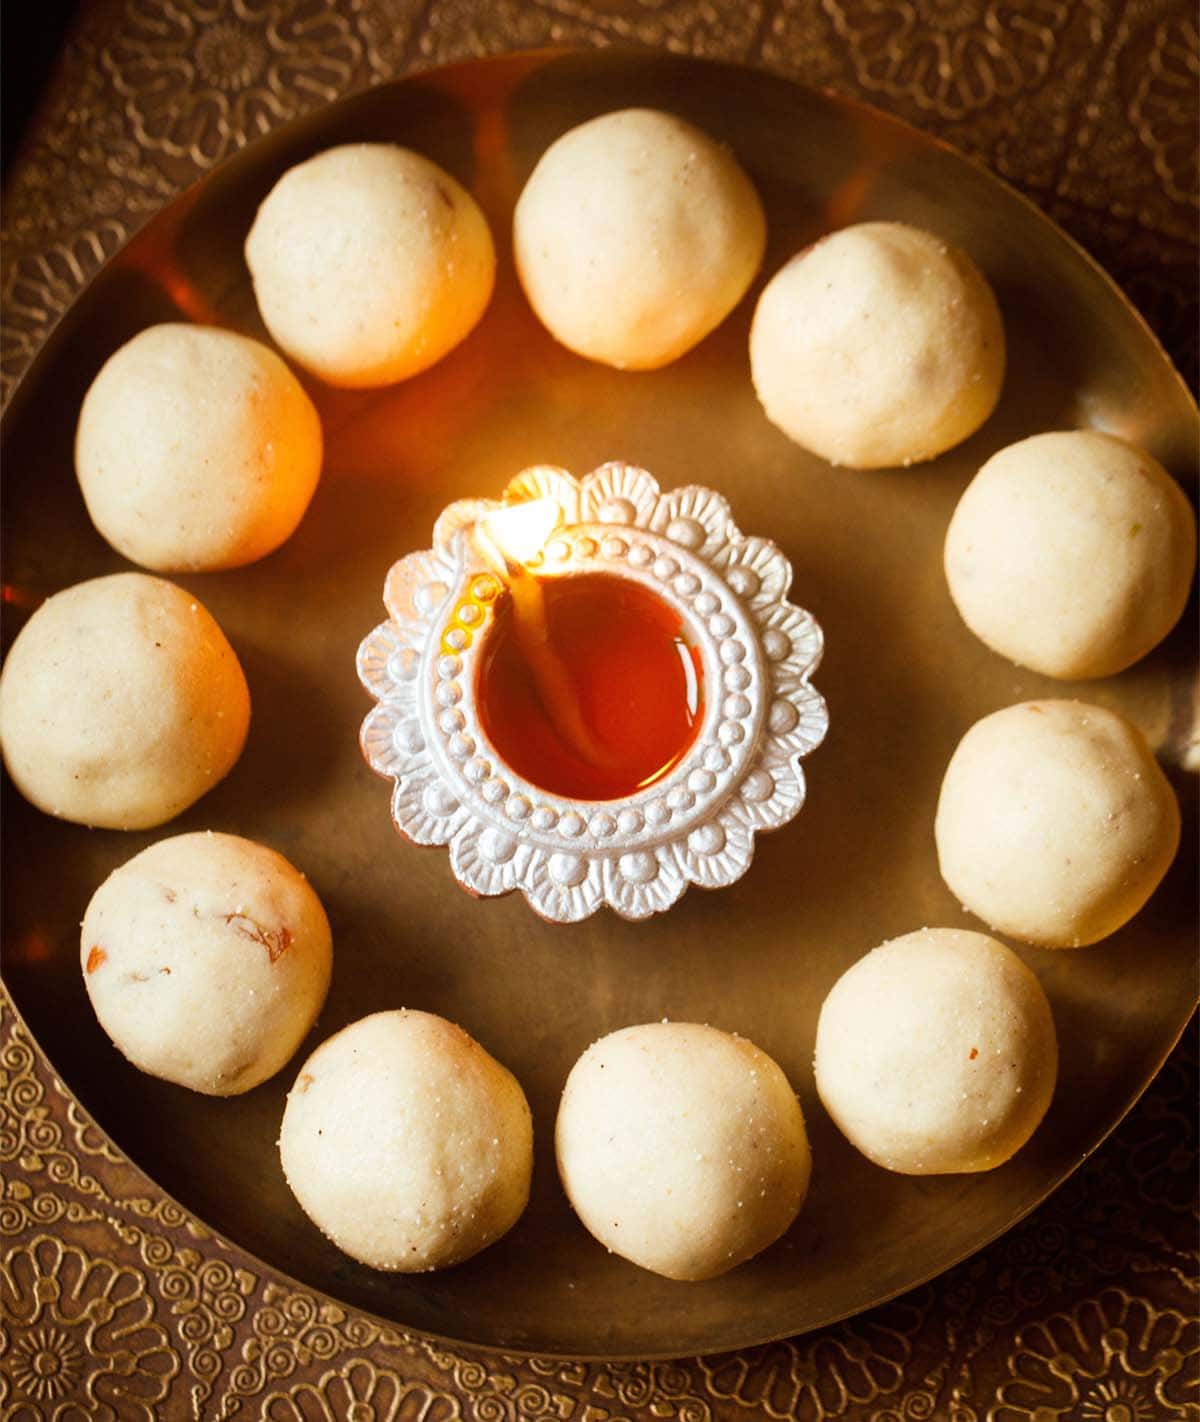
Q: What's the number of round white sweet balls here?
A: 11